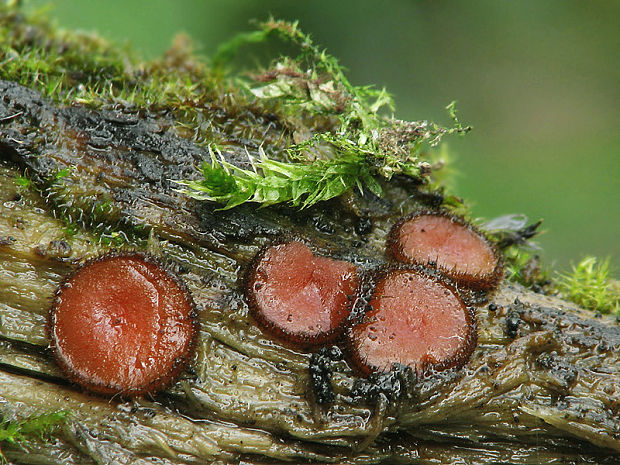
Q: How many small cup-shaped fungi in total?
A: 4